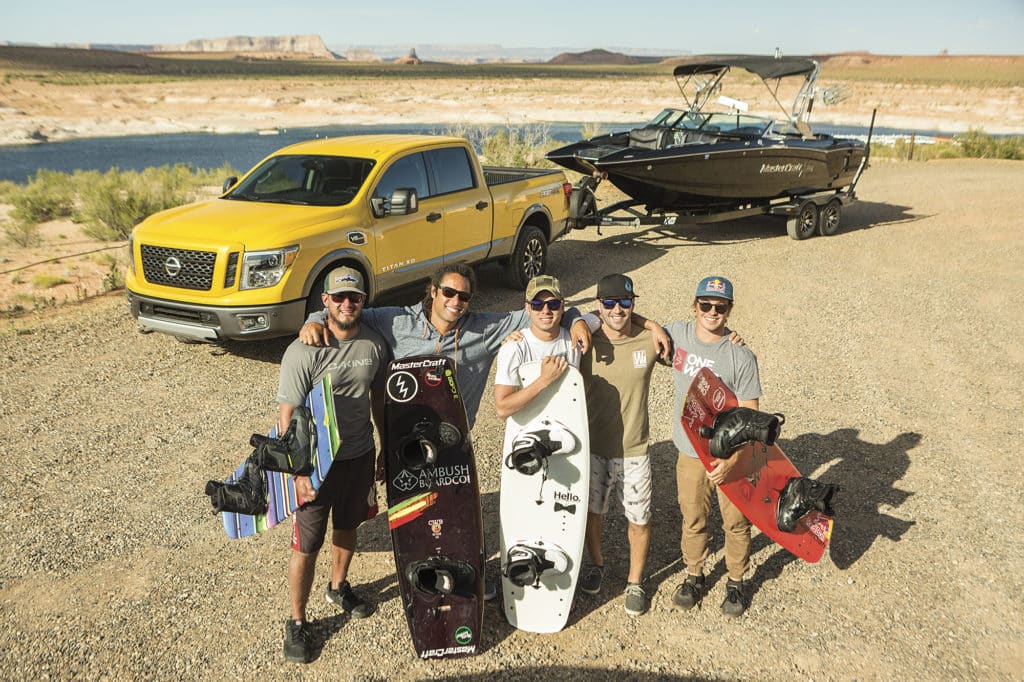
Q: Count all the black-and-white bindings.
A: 2